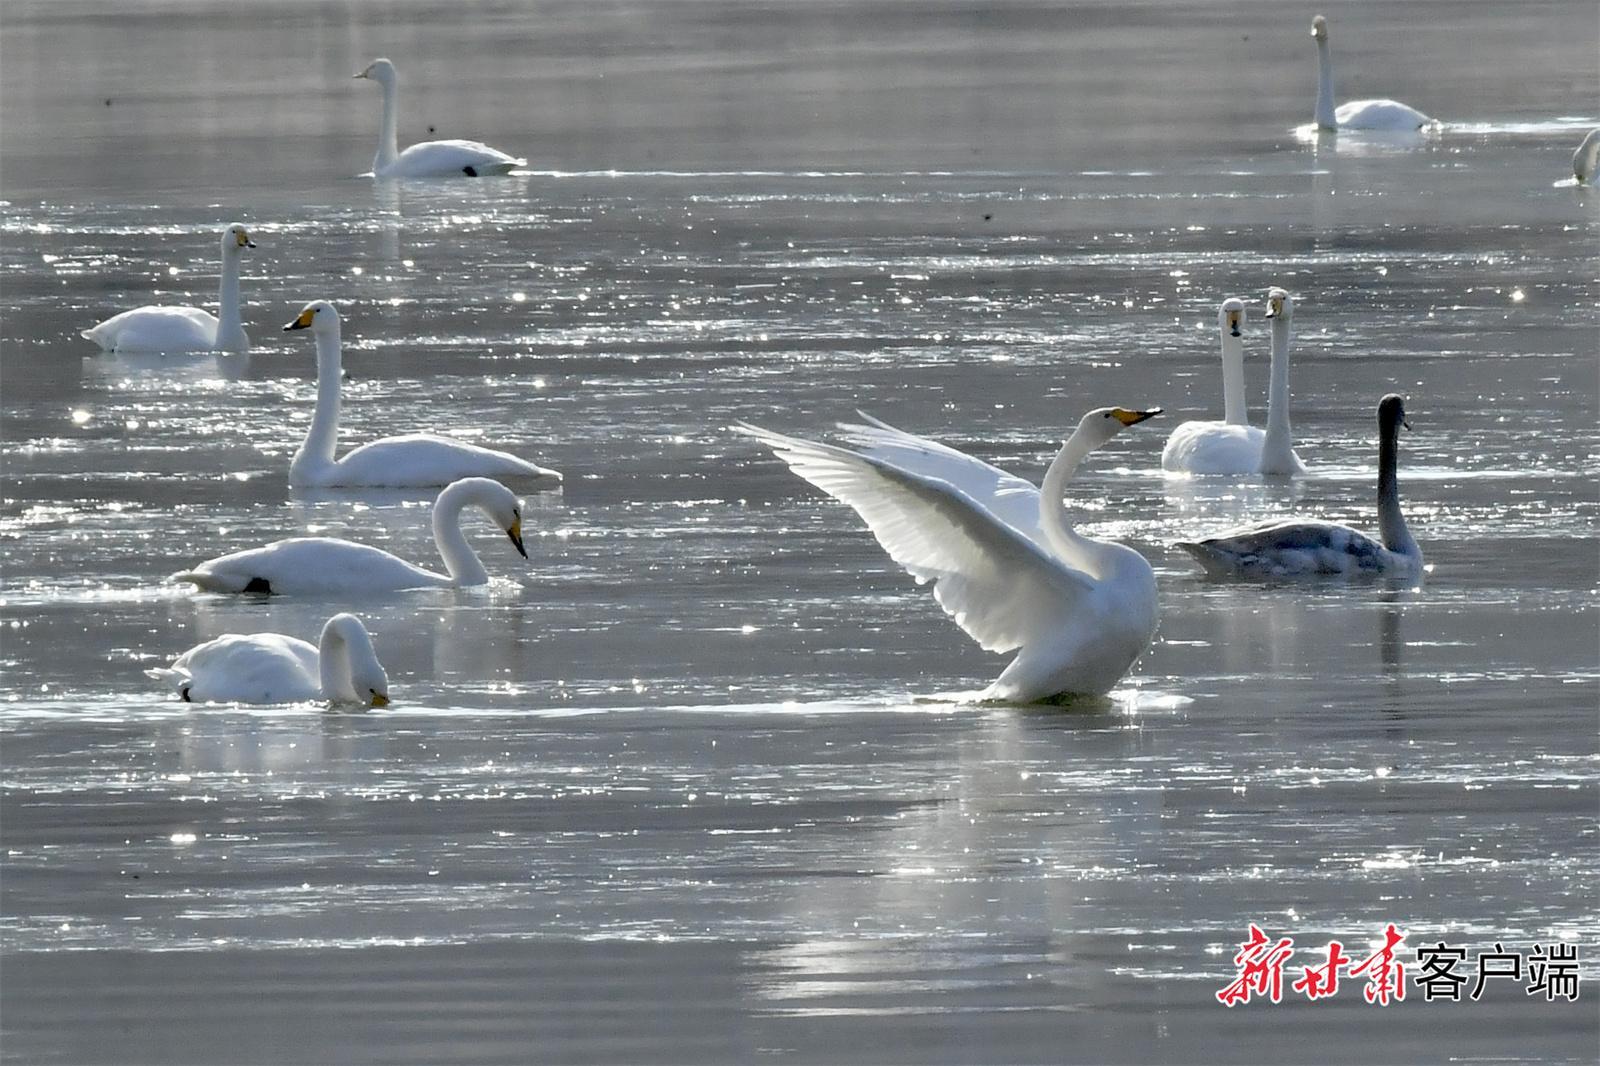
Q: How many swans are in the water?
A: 11